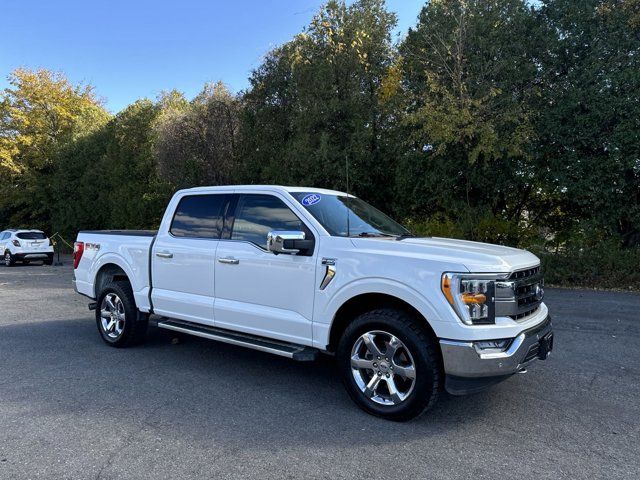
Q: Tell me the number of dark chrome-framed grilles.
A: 1